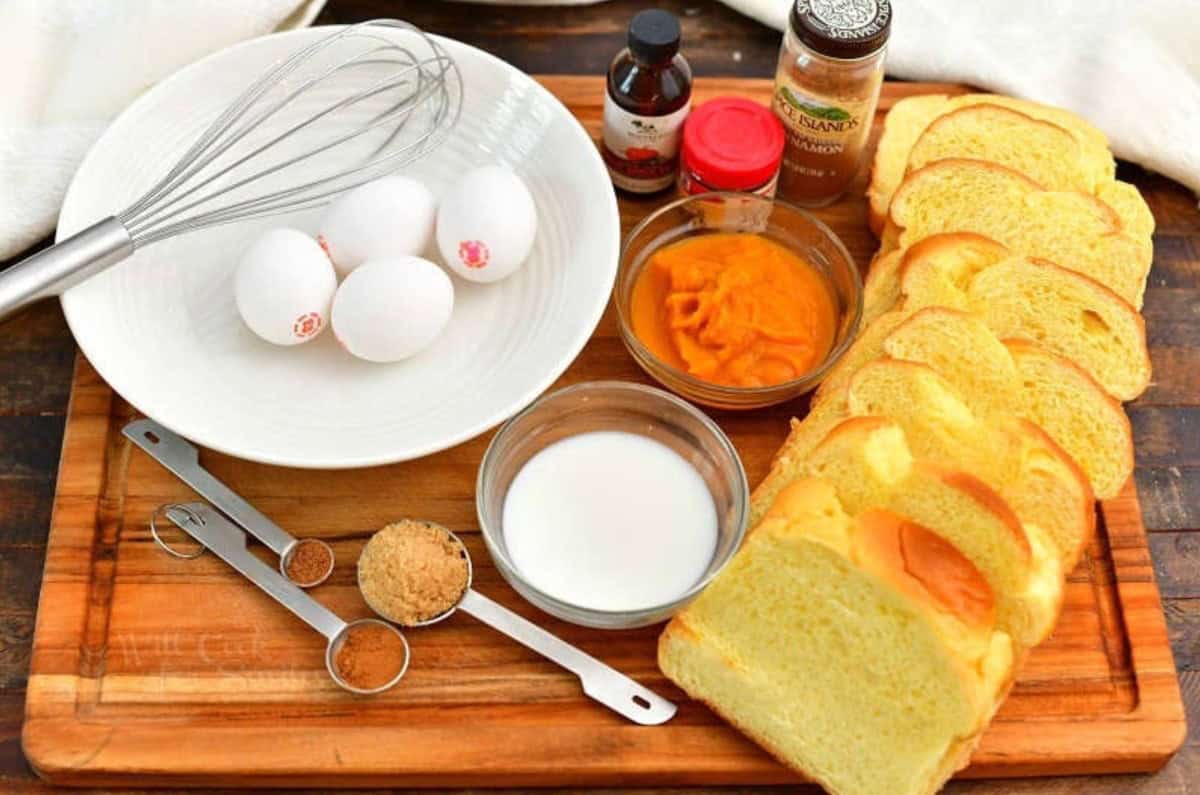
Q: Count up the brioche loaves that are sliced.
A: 1